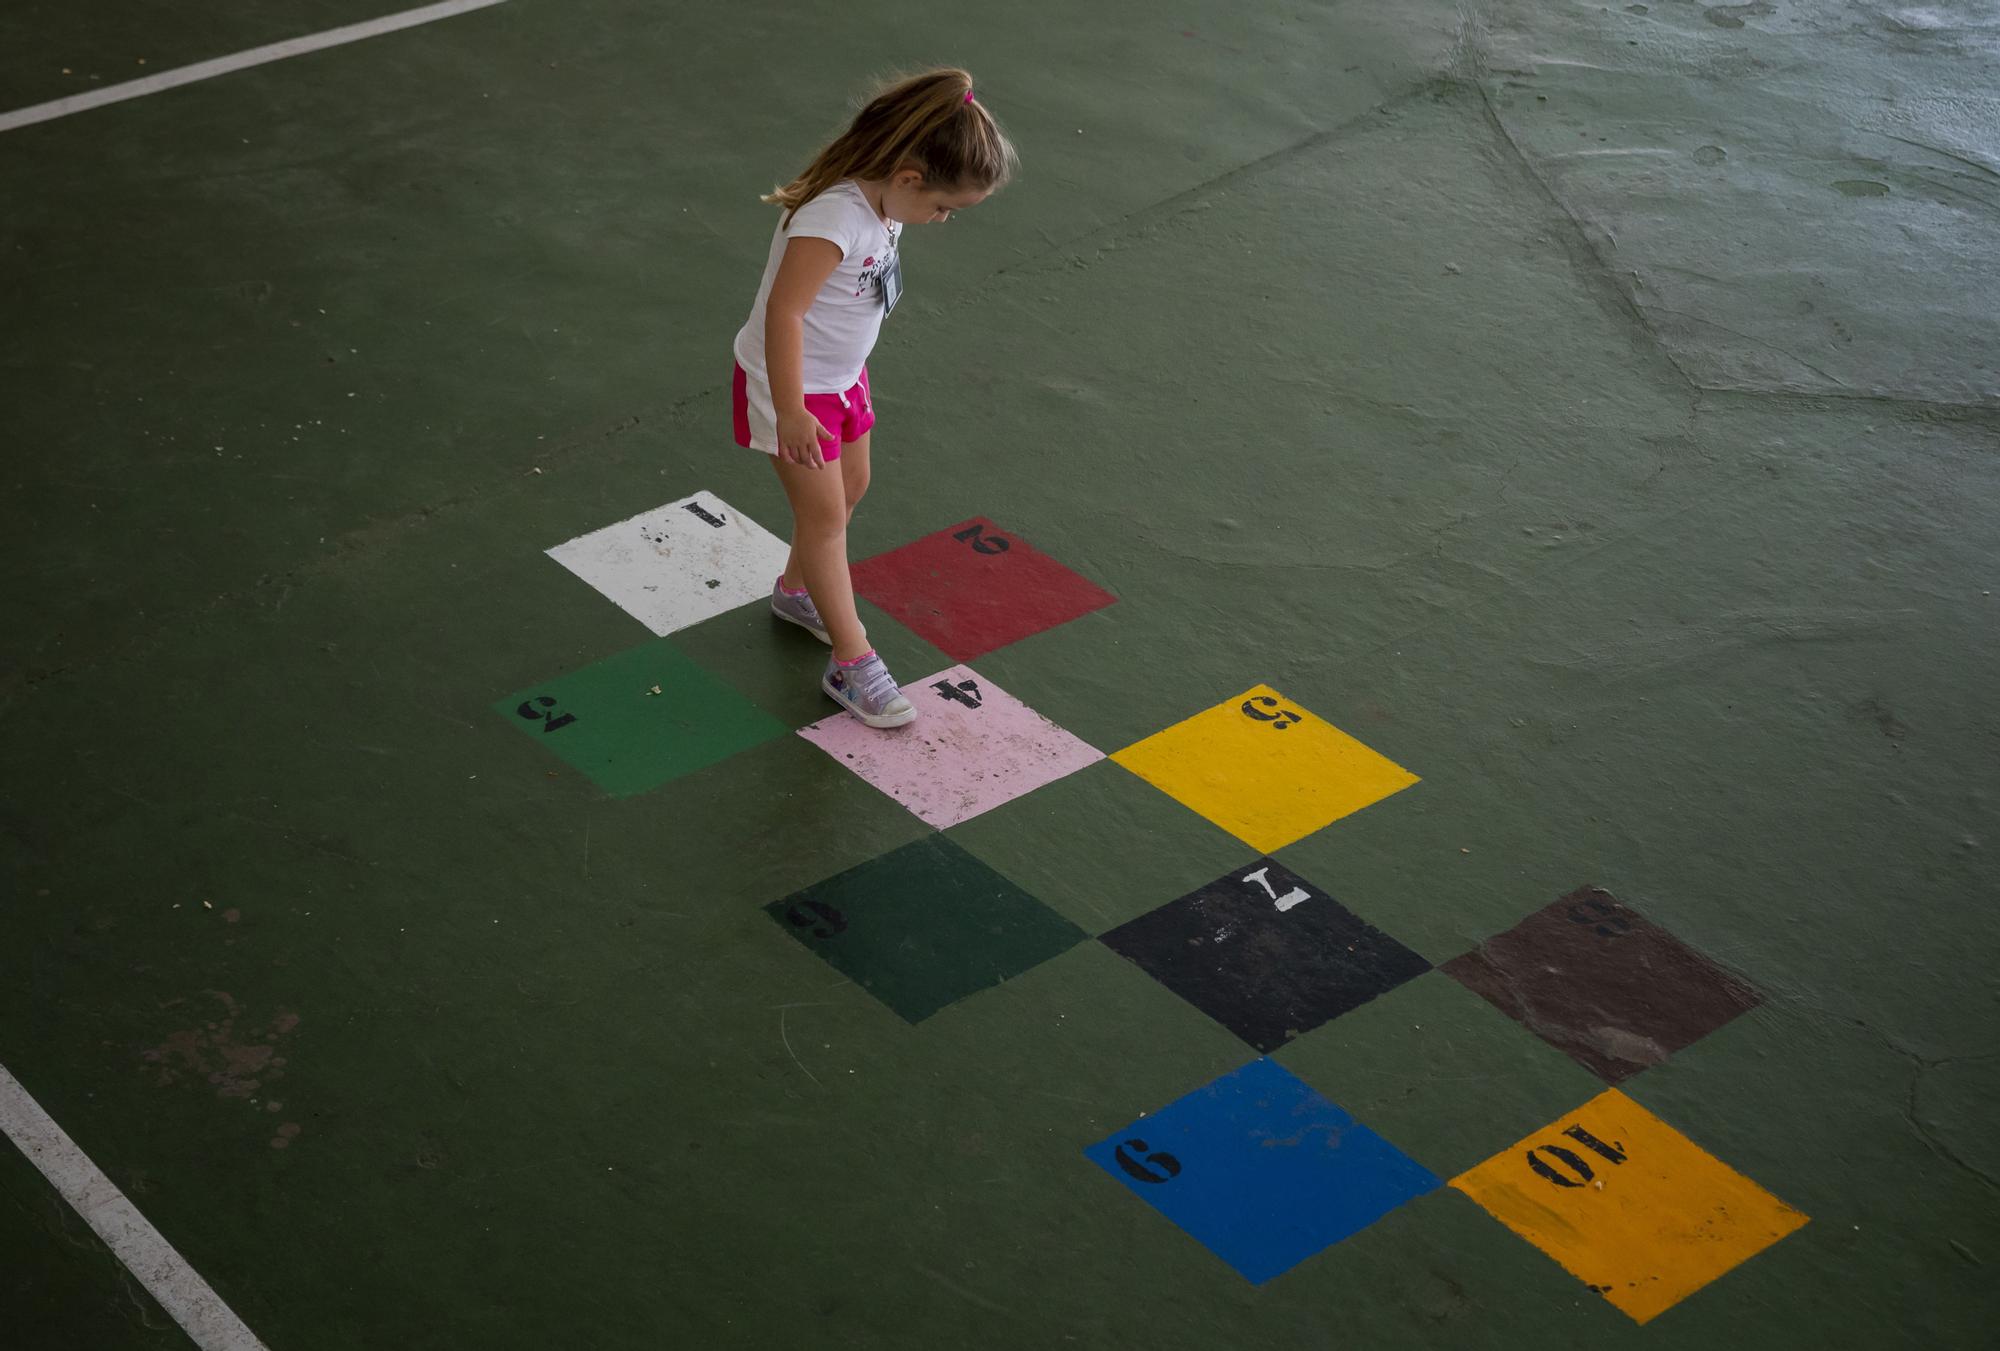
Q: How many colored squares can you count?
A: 10